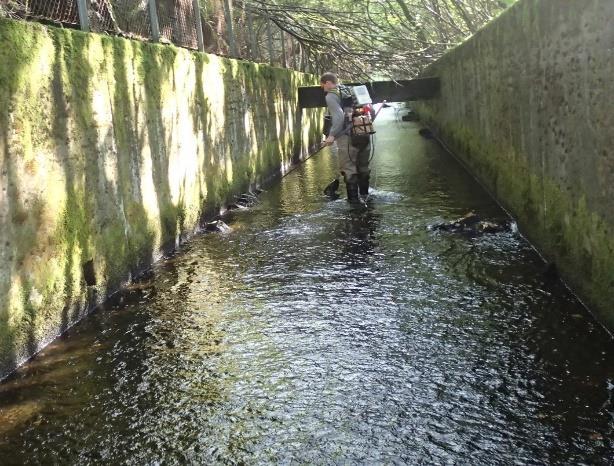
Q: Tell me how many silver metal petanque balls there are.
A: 0